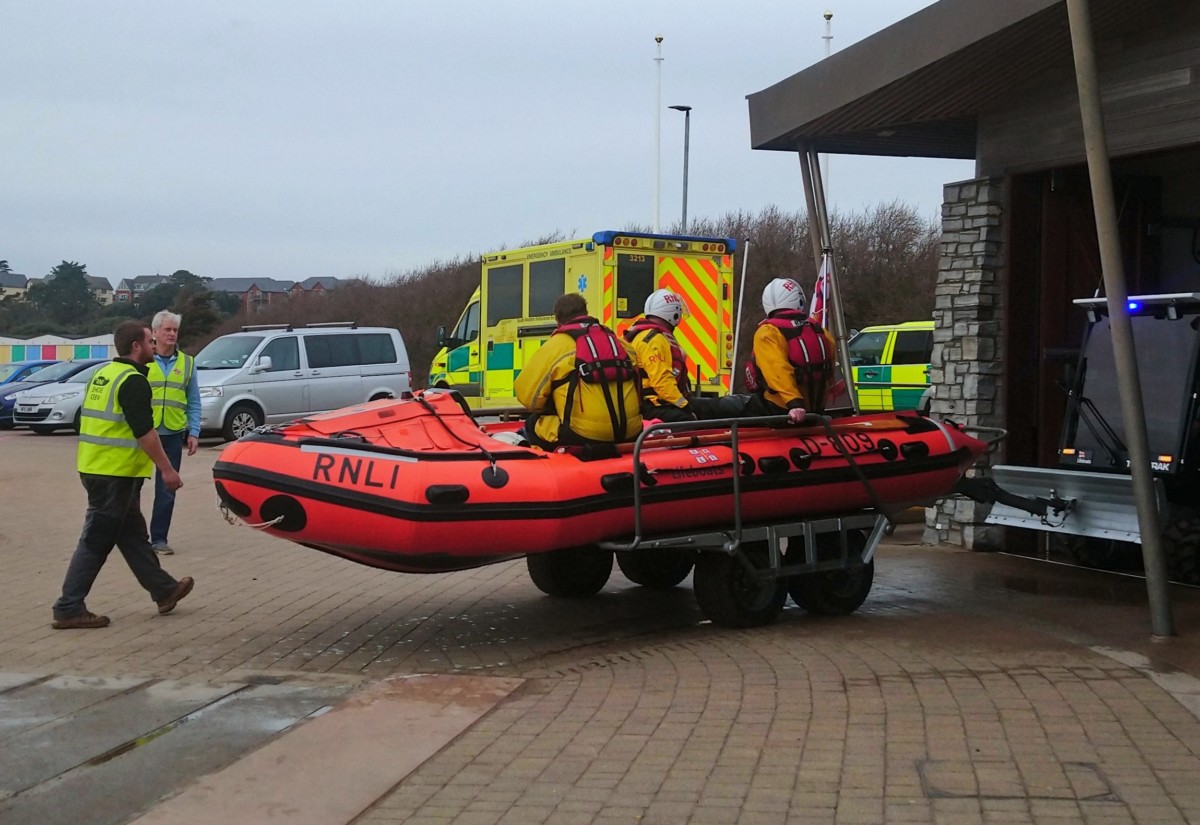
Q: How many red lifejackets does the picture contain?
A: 3